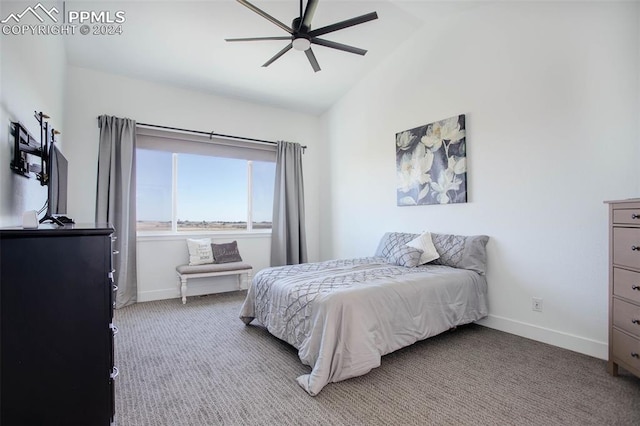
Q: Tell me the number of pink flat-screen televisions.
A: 0